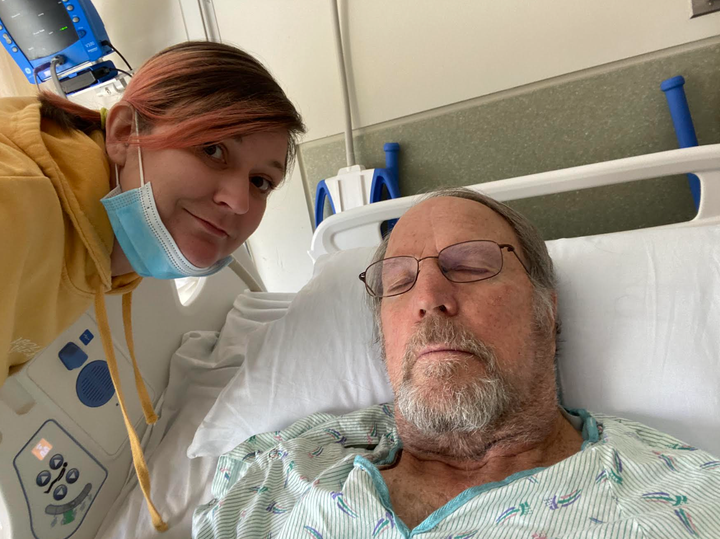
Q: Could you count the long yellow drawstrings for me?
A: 2